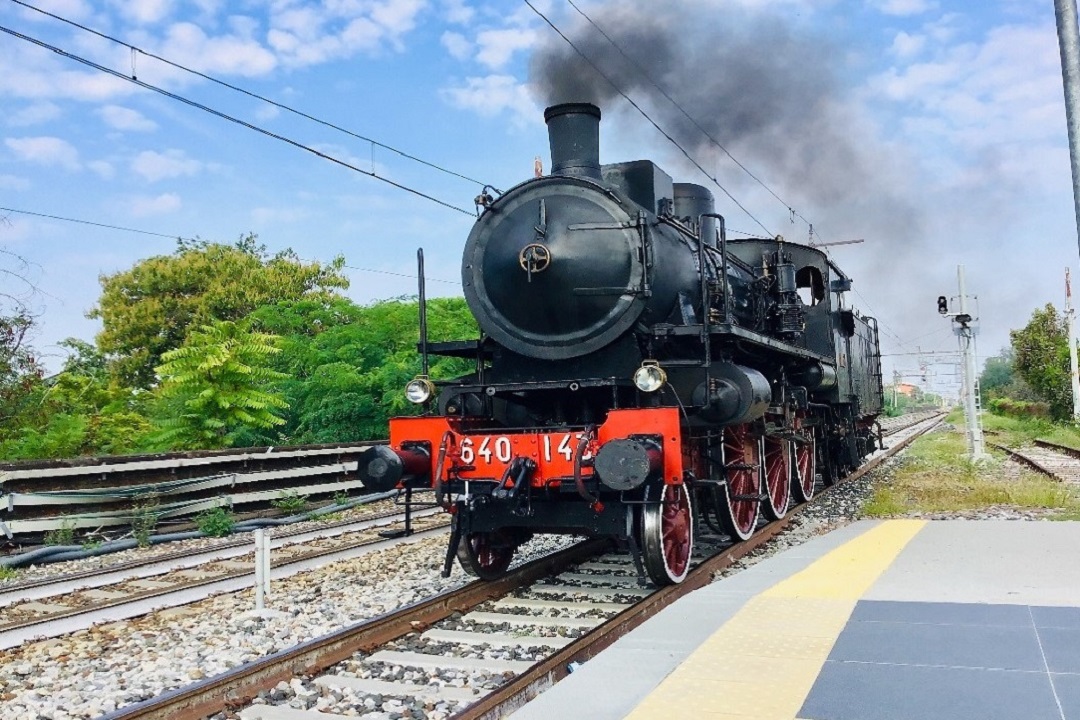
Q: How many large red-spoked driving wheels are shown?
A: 3